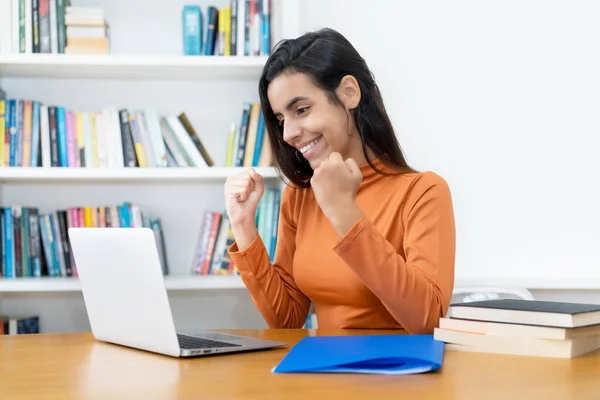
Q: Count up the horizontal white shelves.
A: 3